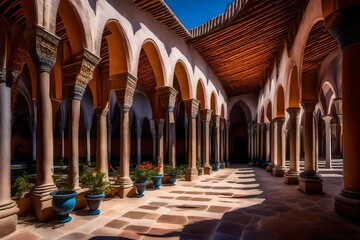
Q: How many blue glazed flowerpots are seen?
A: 5